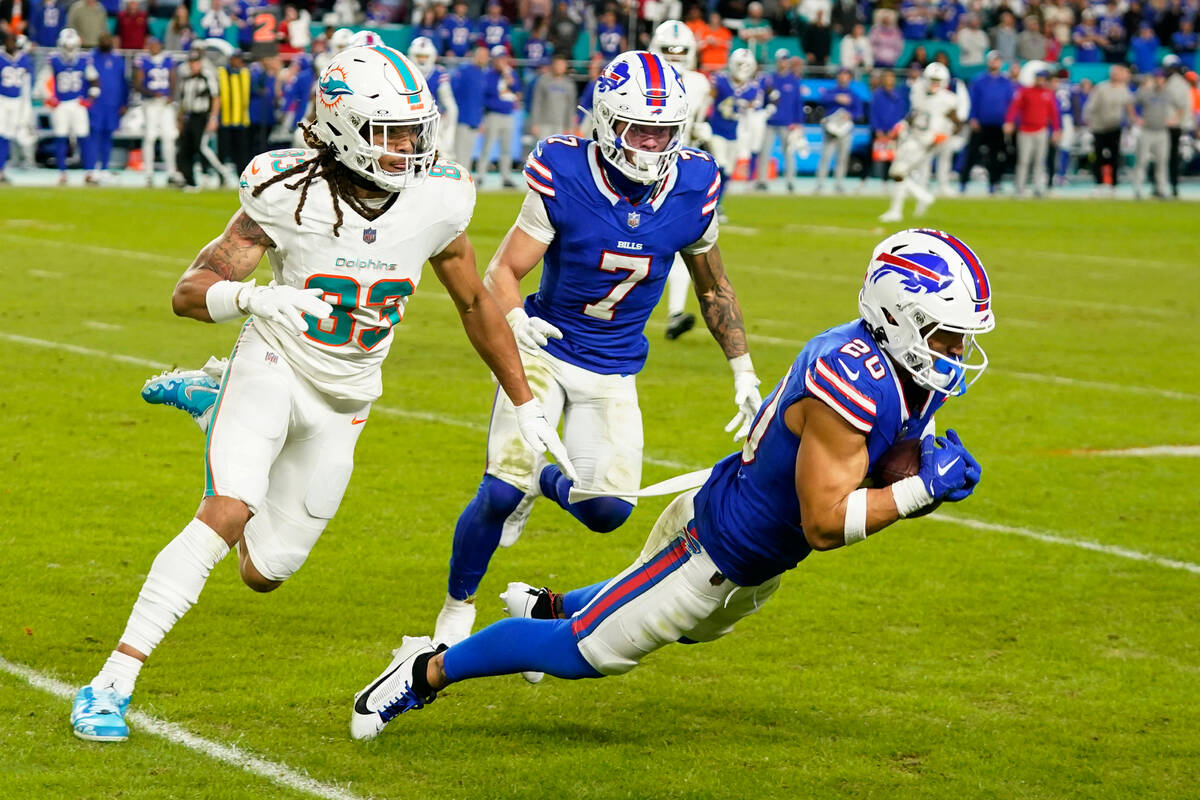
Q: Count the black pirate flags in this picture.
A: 0